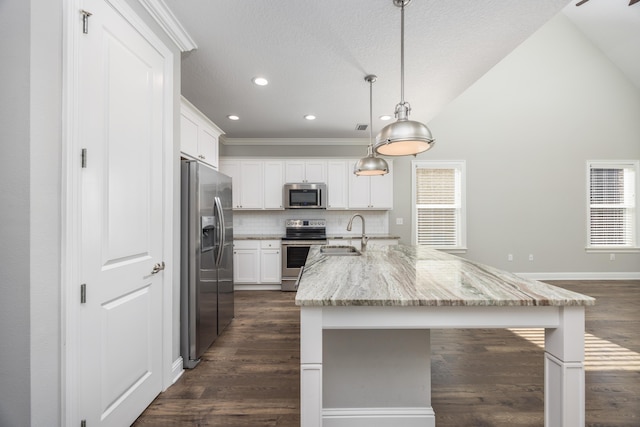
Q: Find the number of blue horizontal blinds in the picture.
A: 0